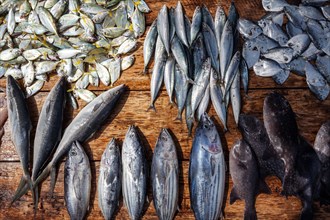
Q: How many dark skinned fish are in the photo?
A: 4